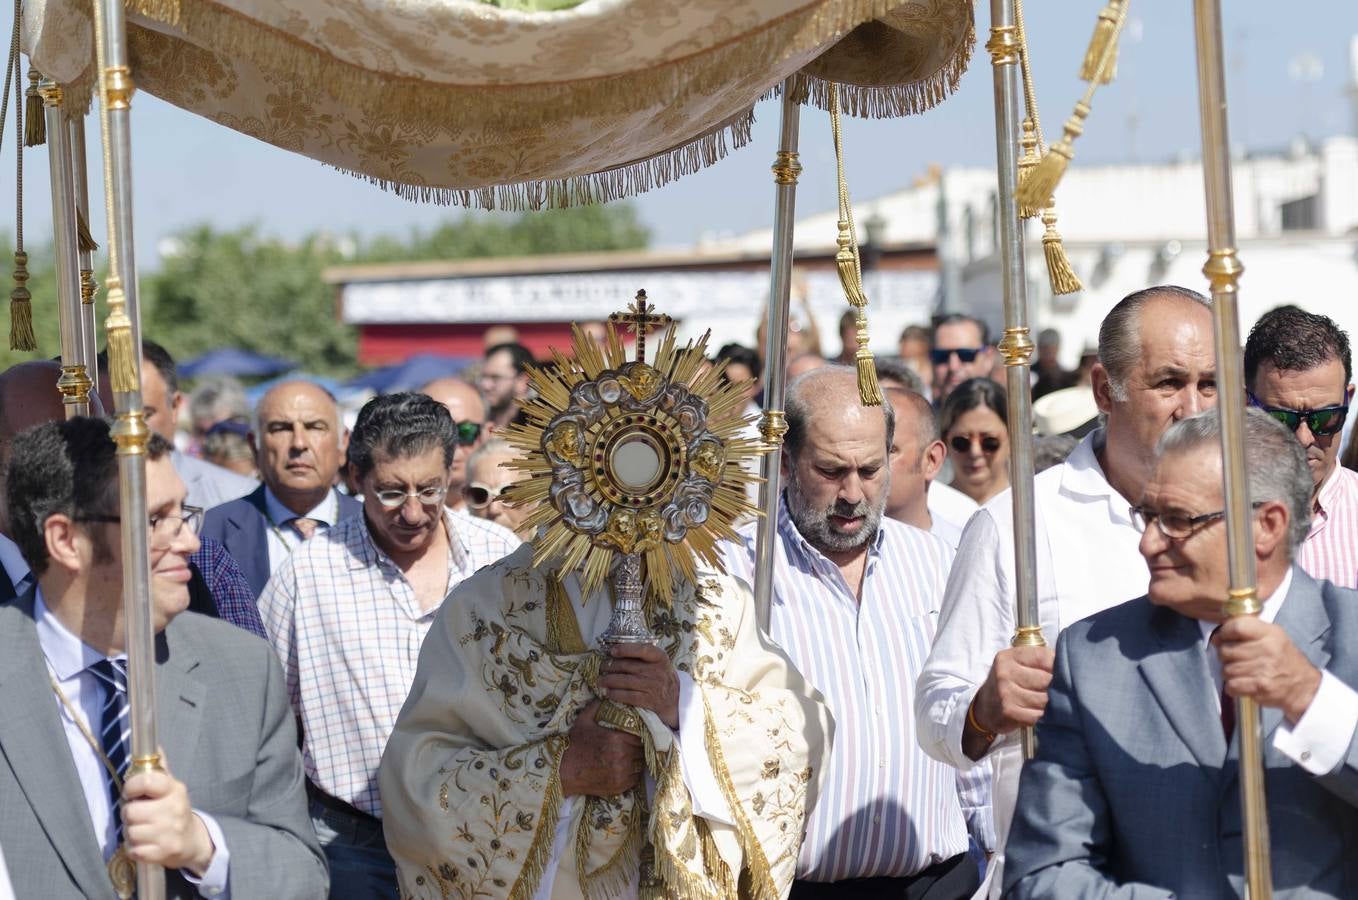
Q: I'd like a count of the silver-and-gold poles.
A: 6